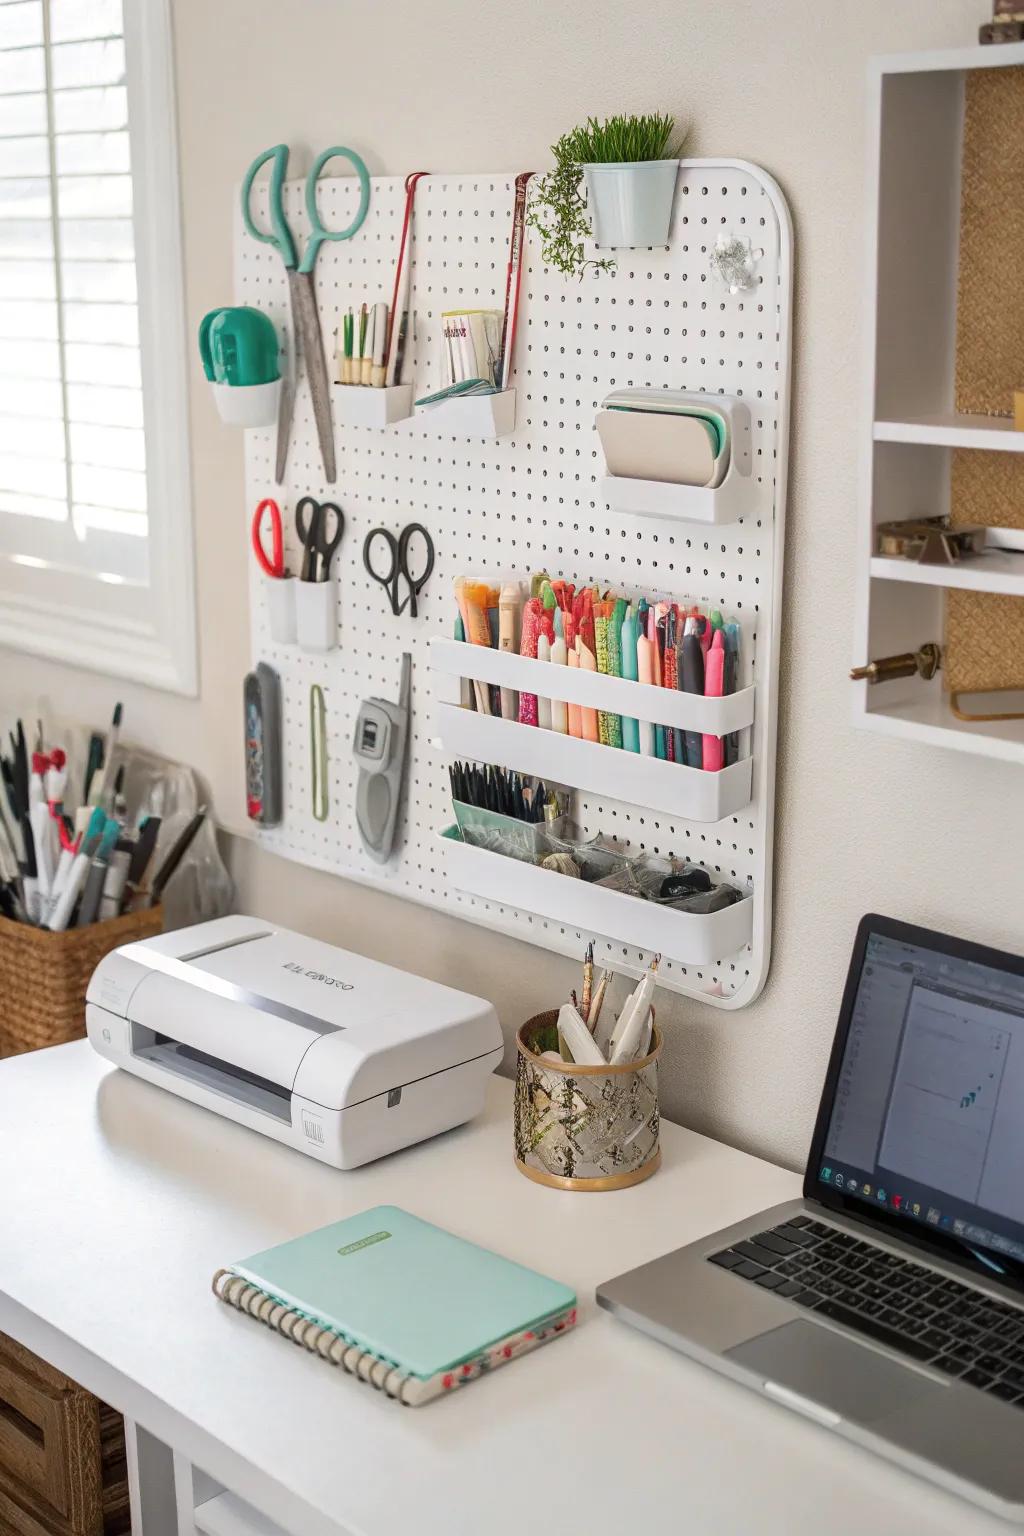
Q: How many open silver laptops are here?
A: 1